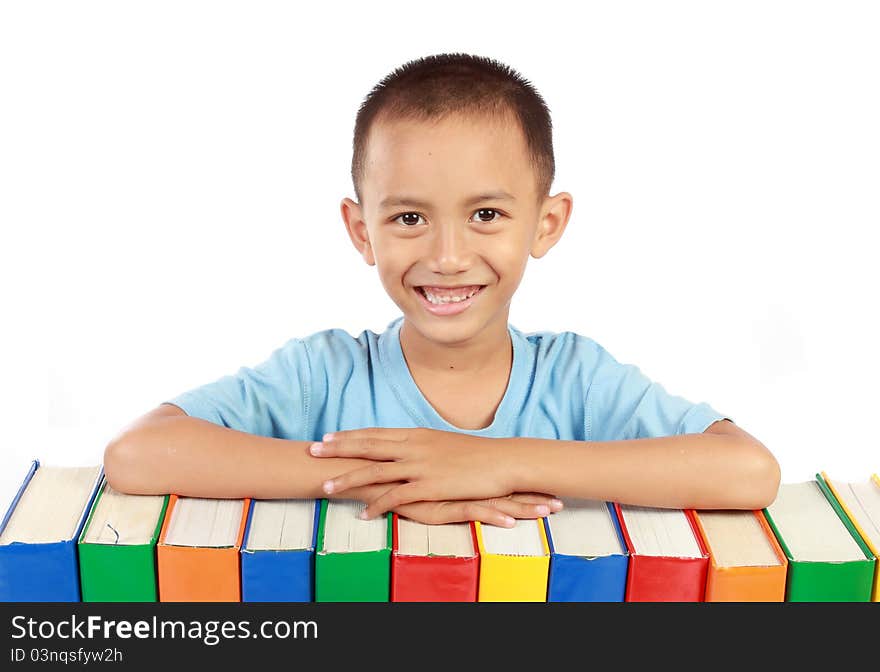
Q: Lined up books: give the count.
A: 12